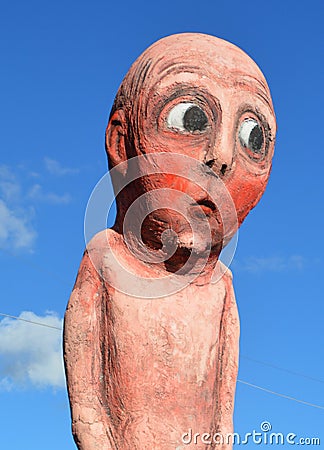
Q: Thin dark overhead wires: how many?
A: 2